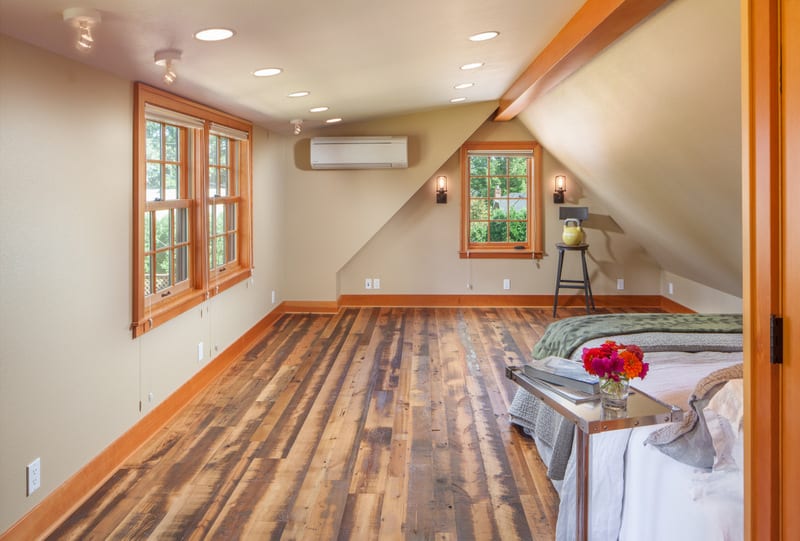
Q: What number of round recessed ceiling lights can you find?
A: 9